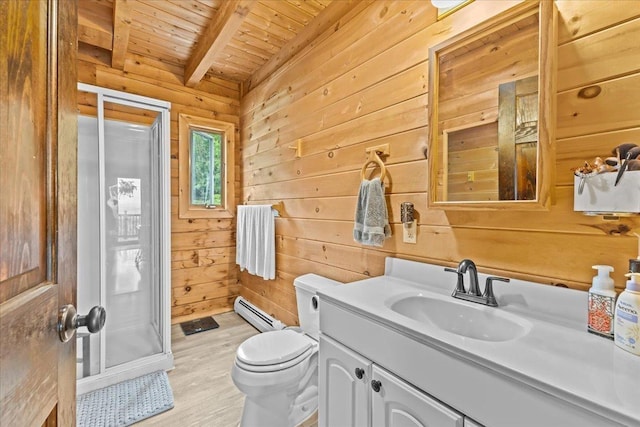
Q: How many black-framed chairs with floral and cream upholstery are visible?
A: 0